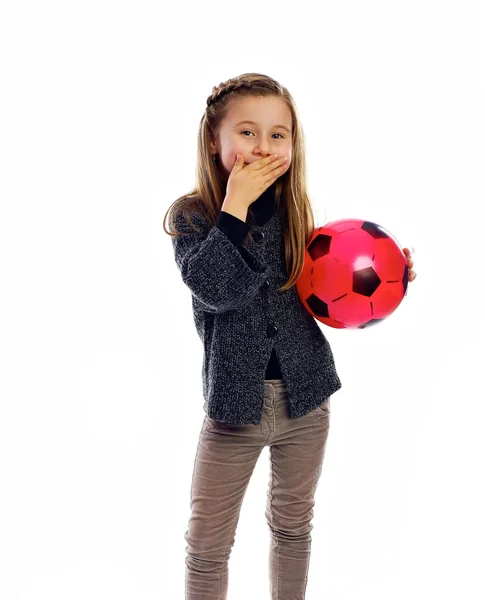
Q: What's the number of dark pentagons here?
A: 6